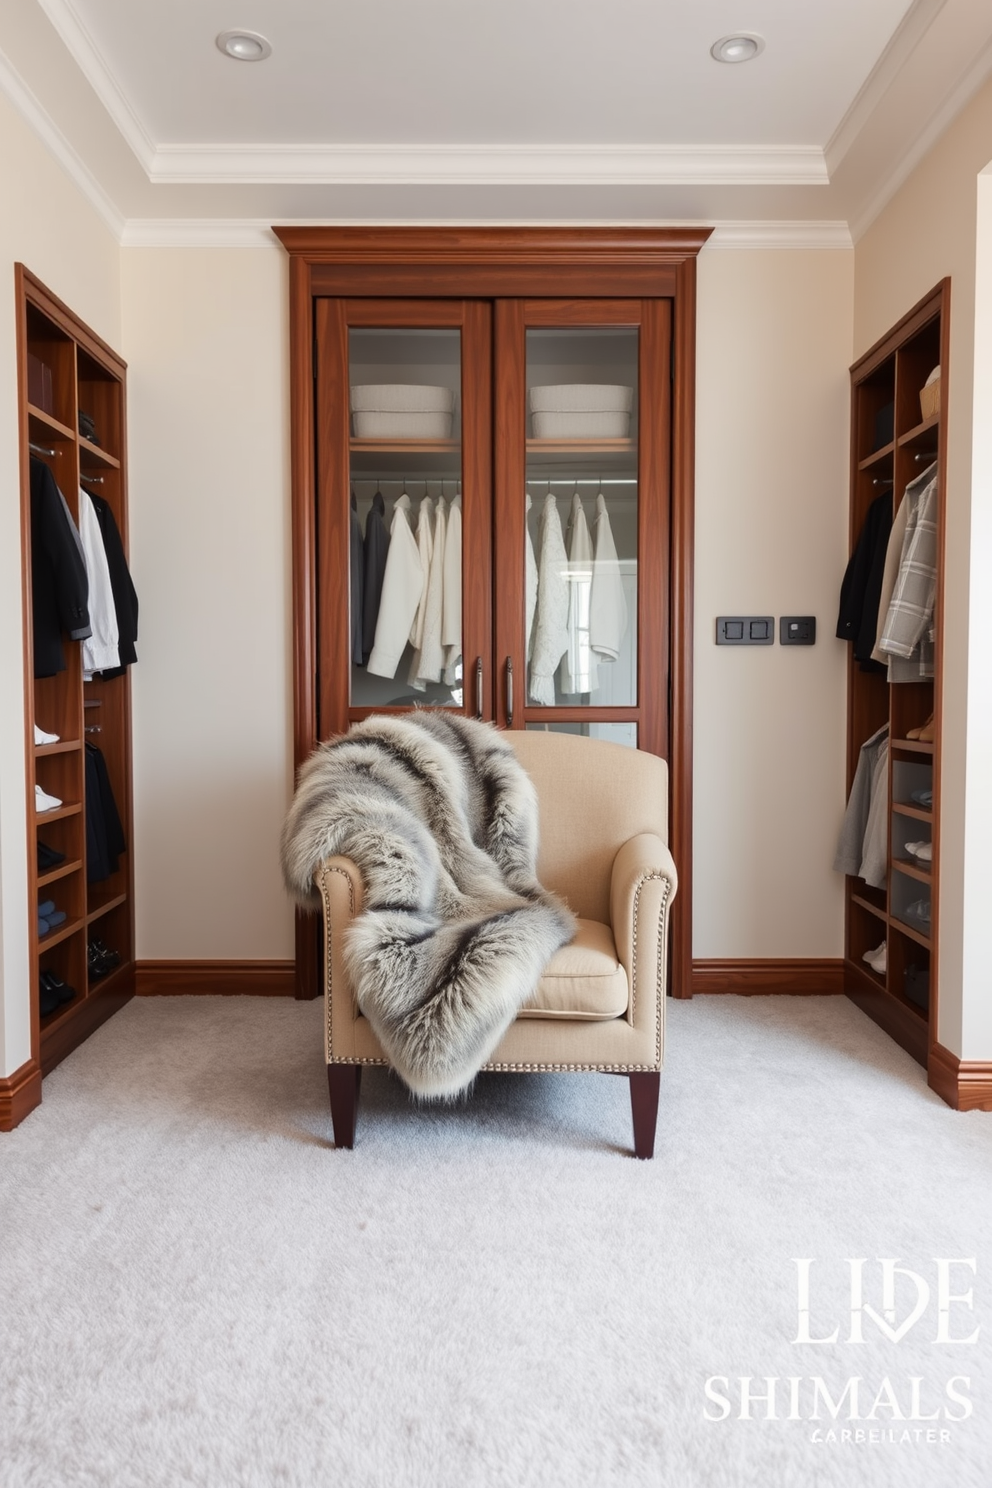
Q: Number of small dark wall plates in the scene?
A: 2